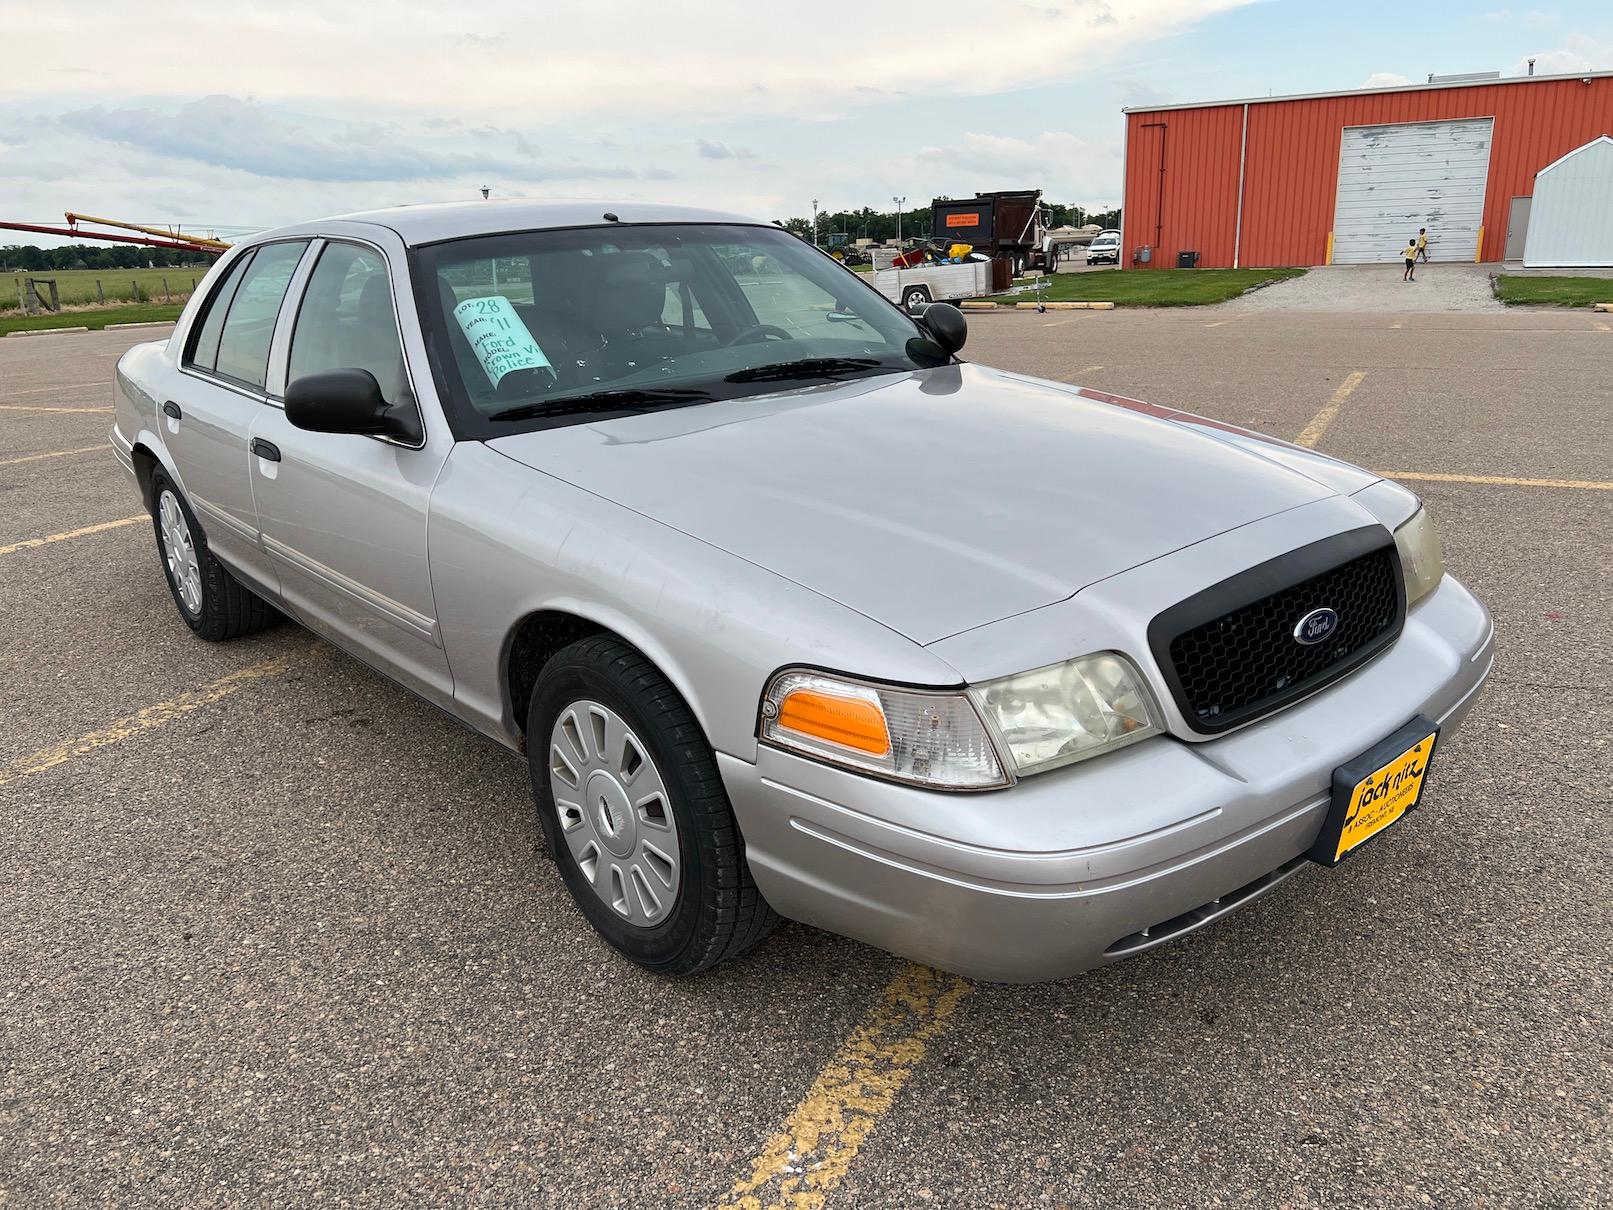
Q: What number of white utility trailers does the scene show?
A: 1